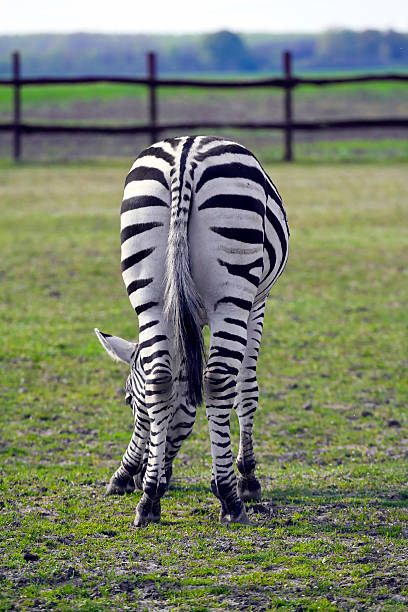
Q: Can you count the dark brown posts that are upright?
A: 3